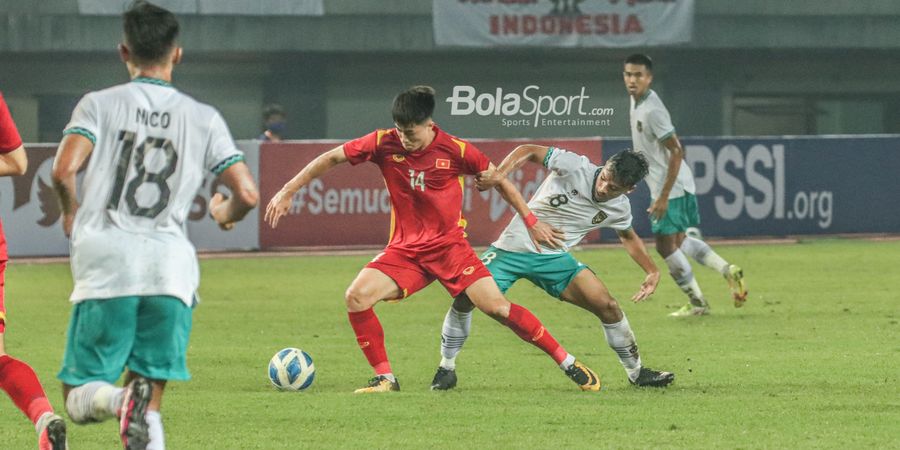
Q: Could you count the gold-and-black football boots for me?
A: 2